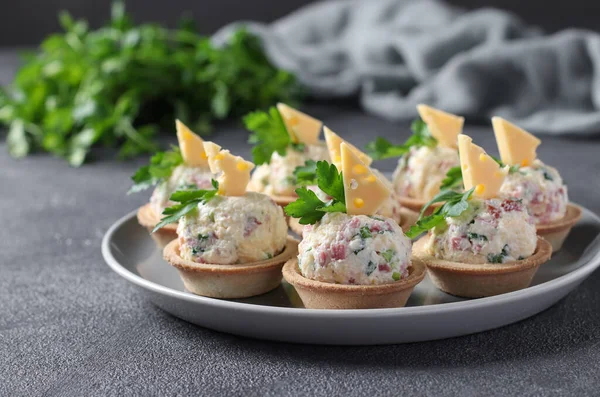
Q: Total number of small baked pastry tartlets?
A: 8